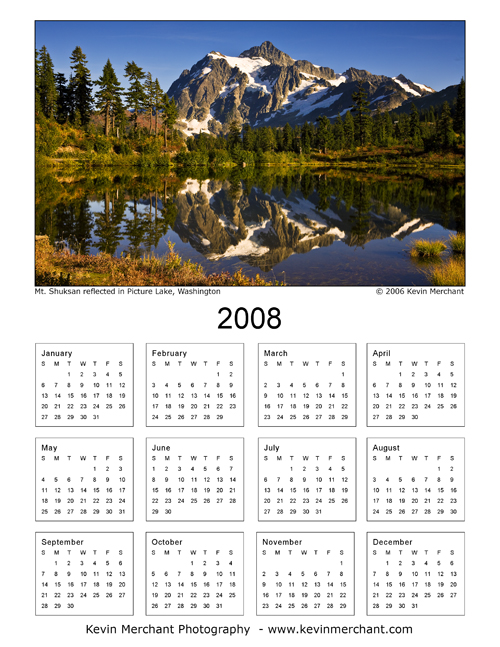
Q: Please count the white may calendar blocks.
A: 1